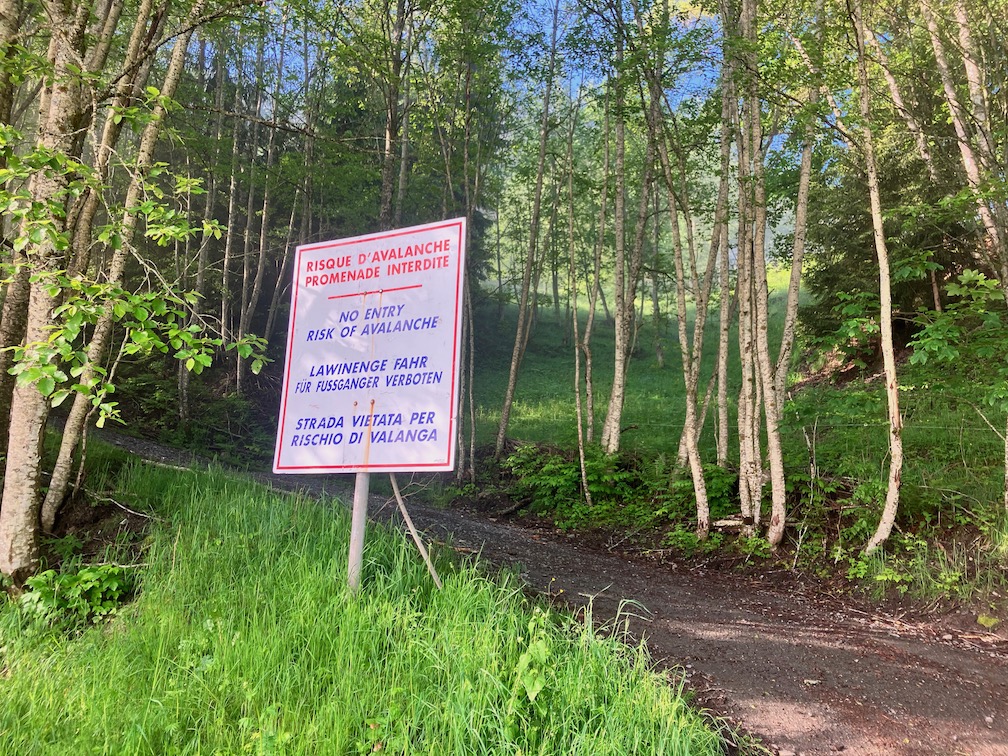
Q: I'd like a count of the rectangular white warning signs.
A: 1